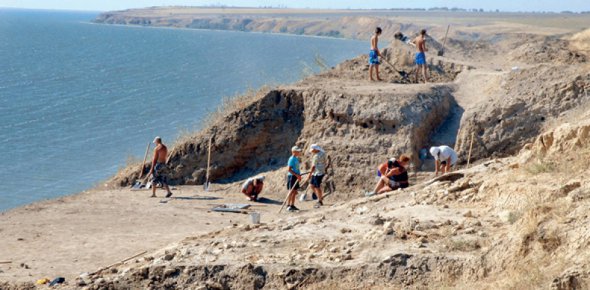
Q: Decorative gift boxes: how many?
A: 0